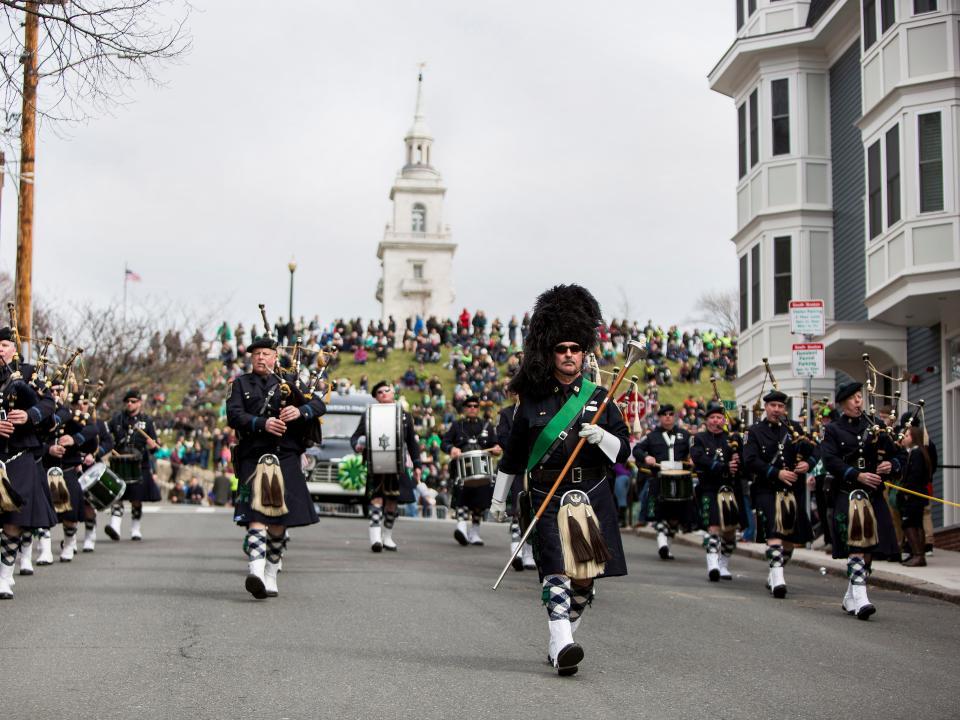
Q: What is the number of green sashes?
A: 1